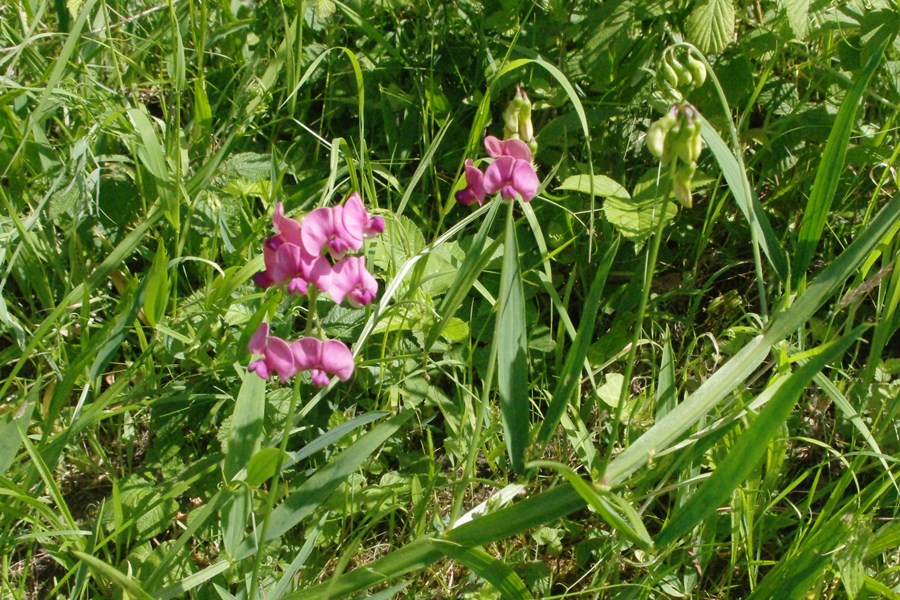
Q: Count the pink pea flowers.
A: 11